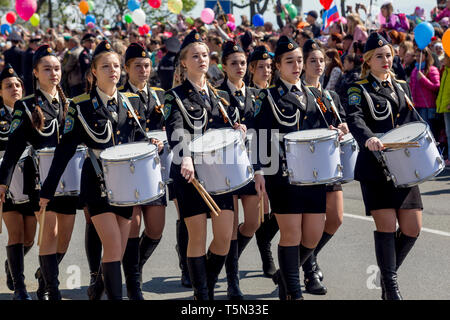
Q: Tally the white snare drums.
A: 8